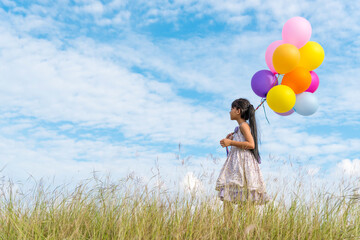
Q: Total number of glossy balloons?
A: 10